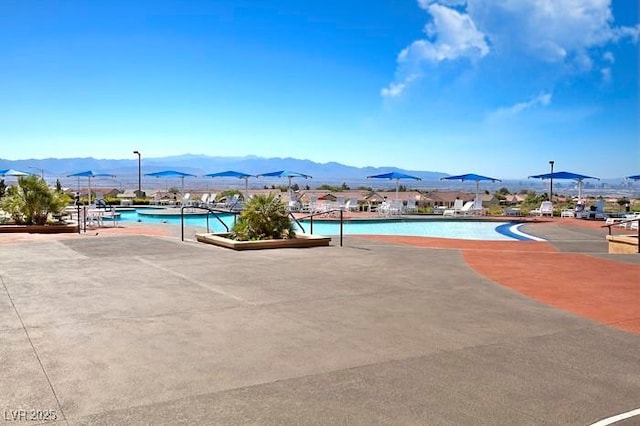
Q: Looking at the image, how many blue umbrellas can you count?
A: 9